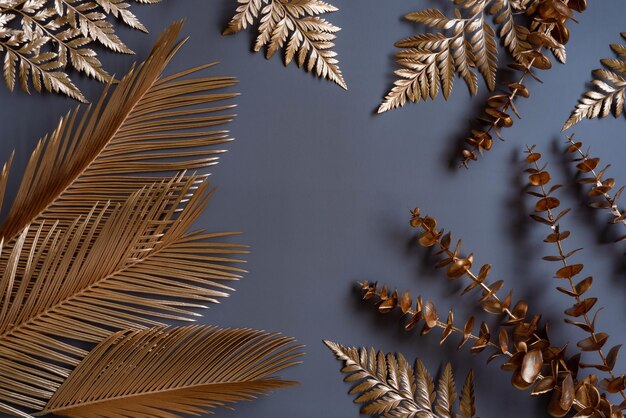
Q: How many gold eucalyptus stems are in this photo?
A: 5